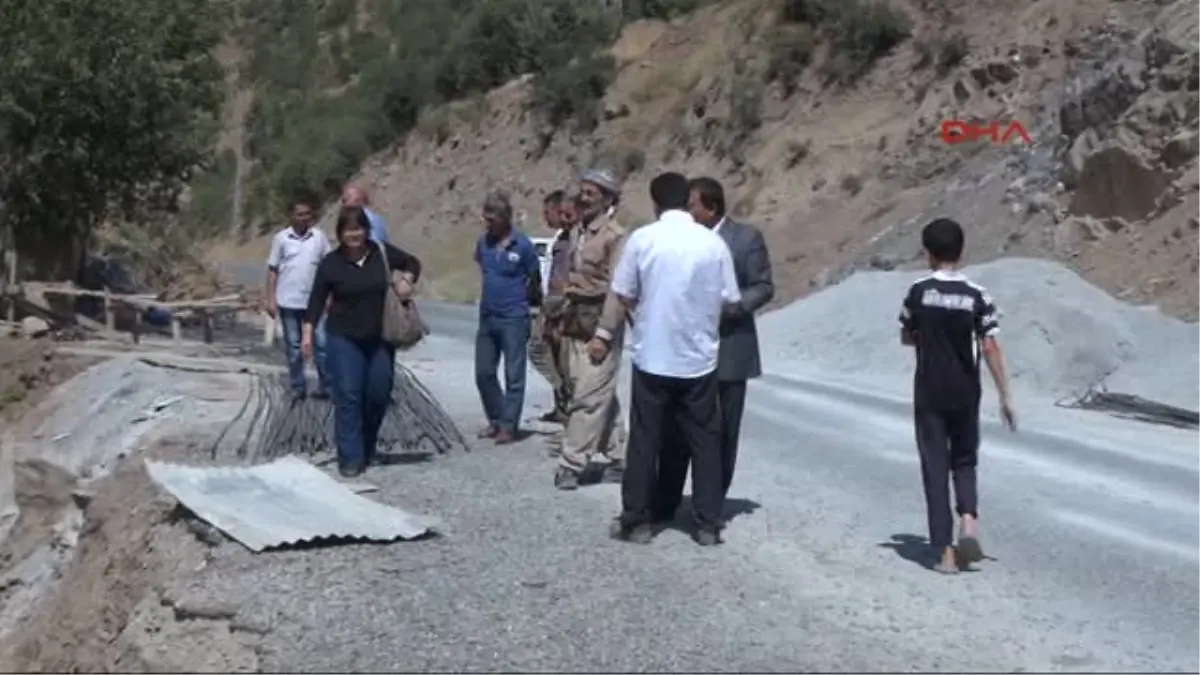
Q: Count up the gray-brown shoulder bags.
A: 1